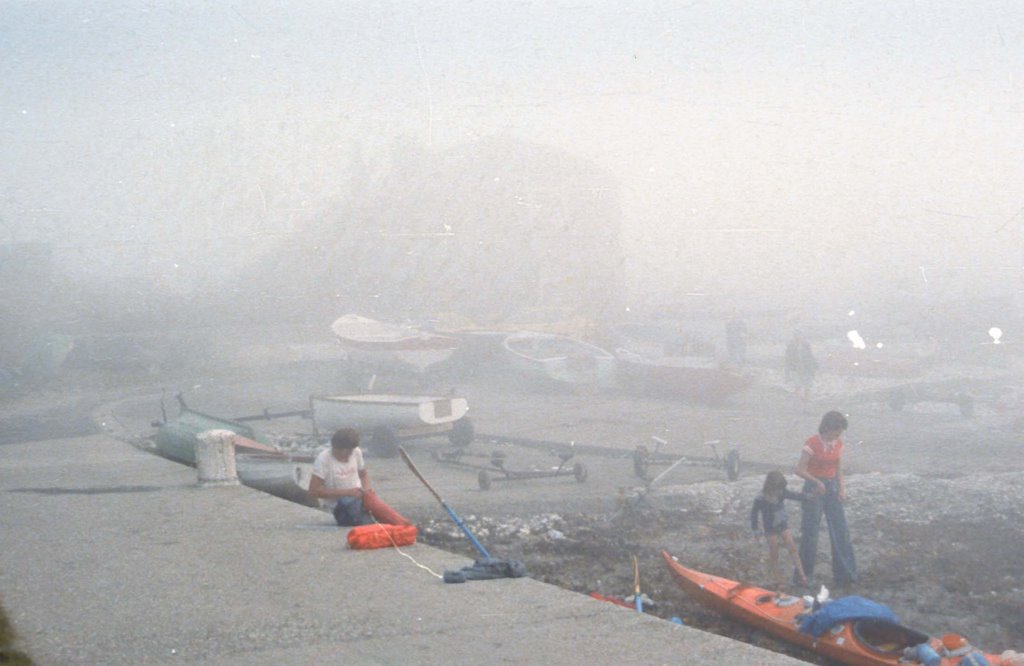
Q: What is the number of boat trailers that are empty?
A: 3